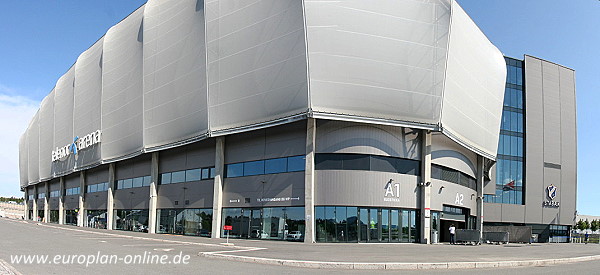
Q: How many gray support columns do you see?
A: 11